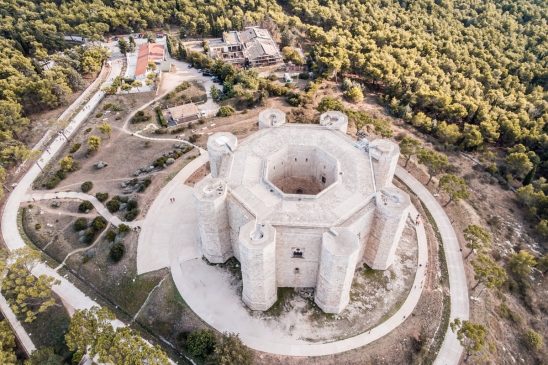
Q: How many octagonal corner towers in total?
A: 8